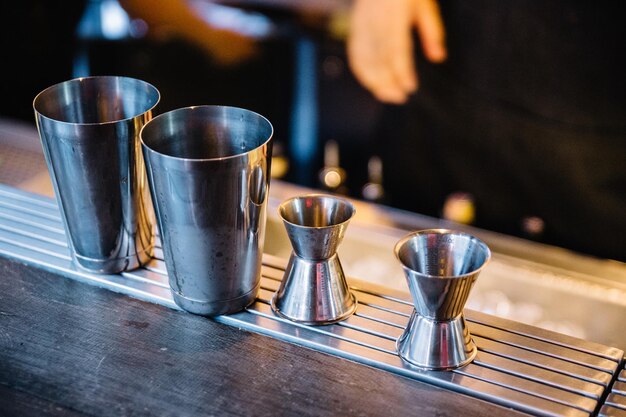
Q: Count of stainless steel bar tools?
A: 4